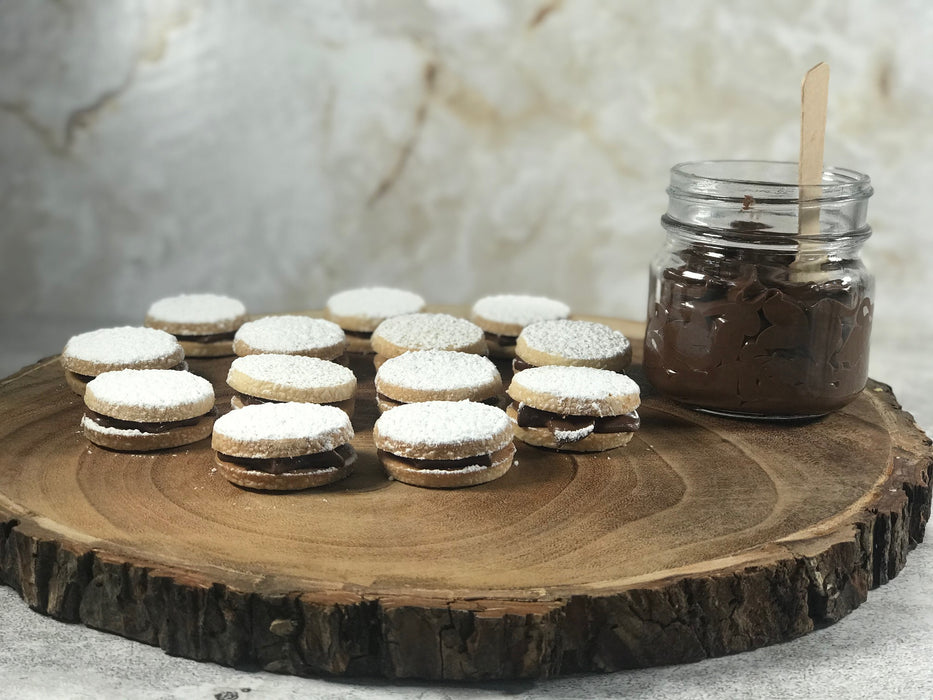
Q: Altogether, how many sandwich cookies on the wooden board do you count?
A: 13